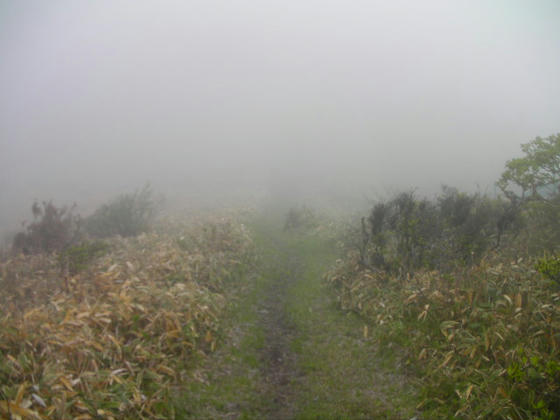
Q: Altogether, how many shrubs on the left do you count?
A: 2